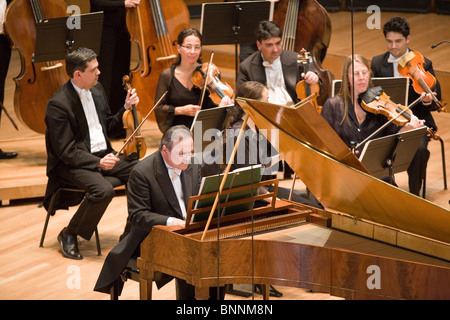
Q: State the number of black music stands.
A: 5